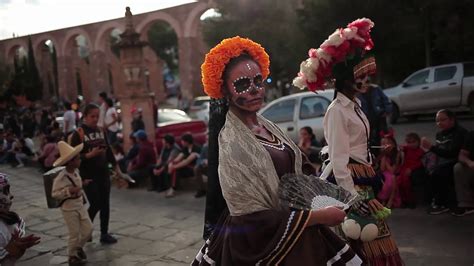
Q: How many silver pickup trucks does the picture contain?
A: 1